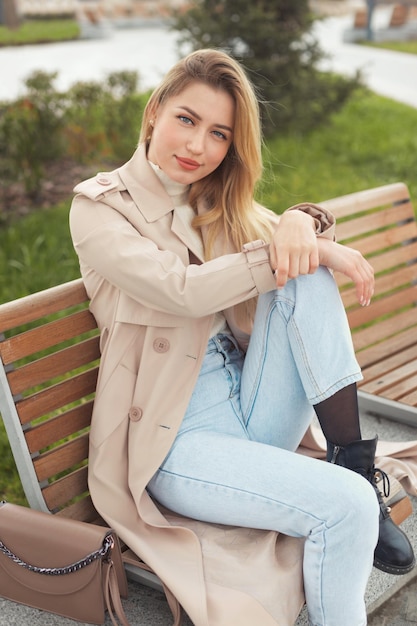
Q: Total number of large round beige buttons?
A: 2